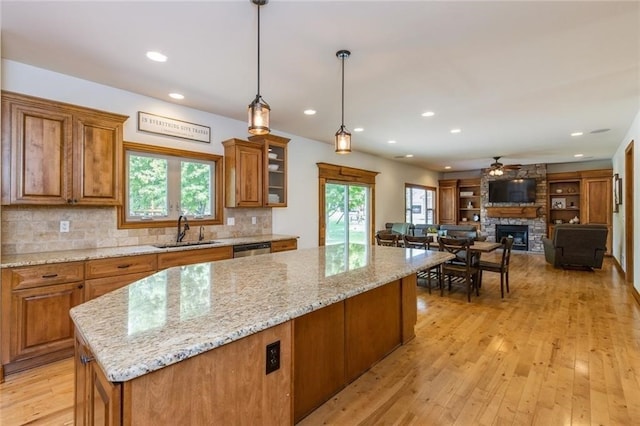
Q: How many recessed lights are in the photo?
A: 11